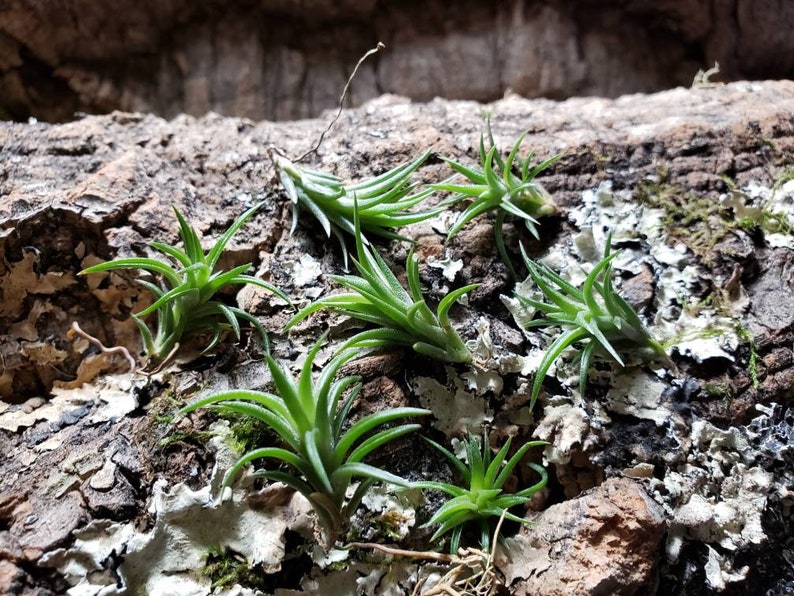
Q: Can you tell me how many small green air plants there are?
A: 7